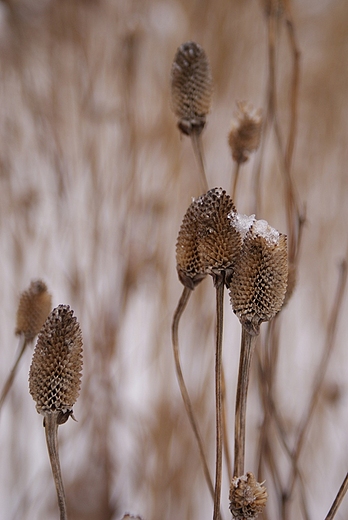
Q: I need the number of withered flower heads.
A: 8